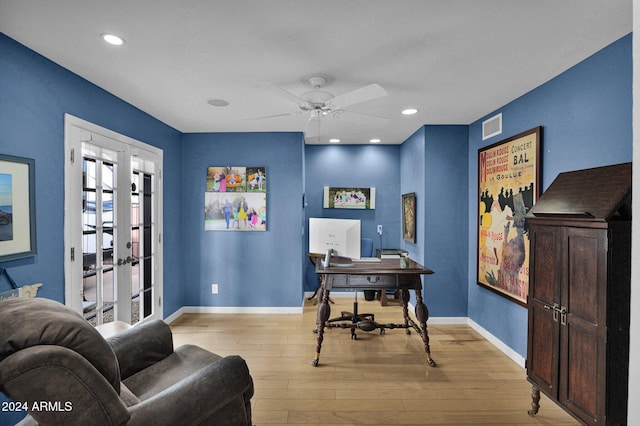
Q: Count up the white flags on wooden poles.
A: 0